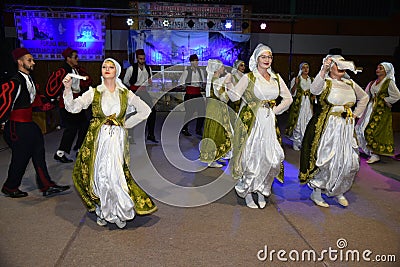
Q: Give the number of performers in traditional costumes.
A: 11